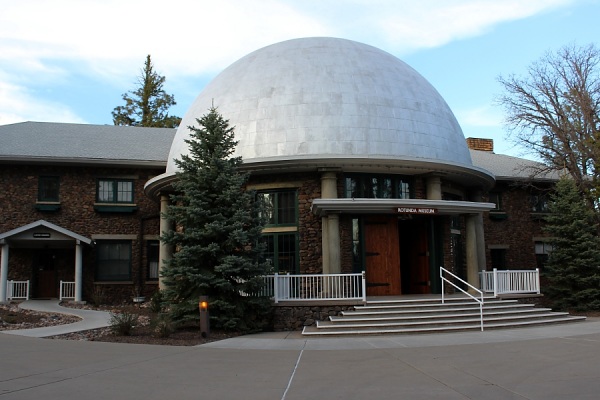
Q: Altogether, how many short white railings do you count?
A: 4